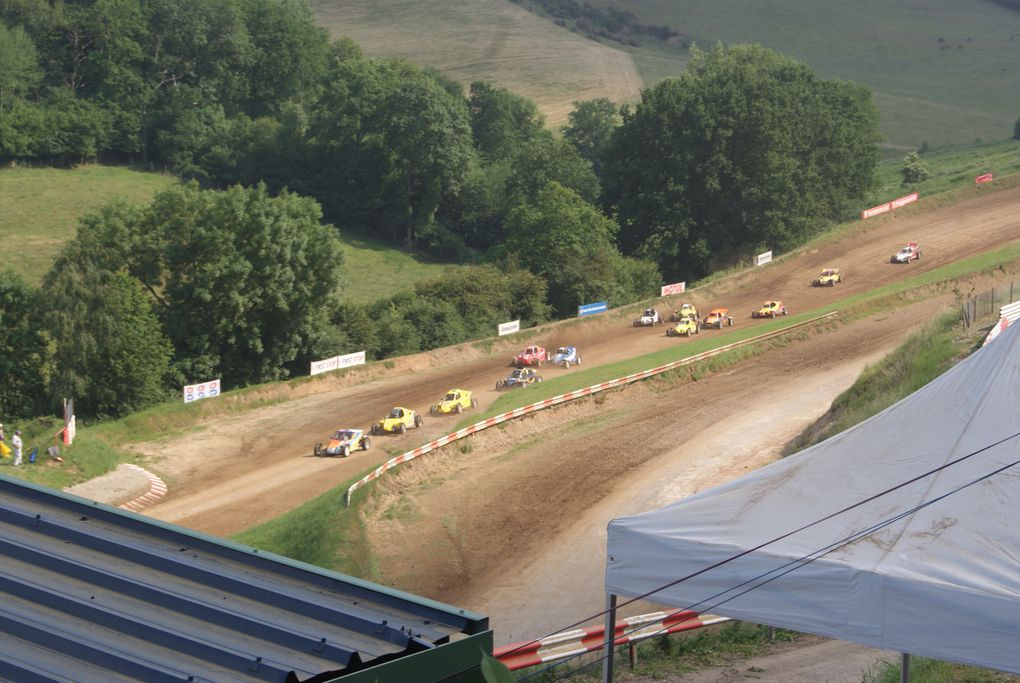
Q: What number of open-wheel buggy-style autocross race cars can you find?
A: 13